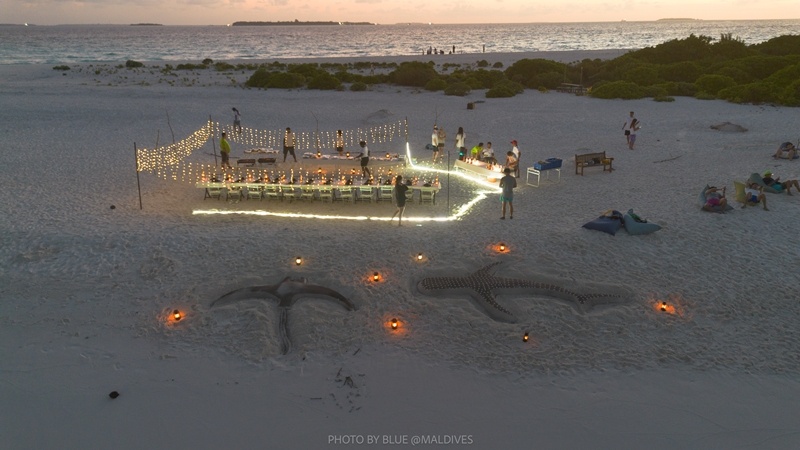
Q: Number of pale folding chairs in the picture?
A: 12